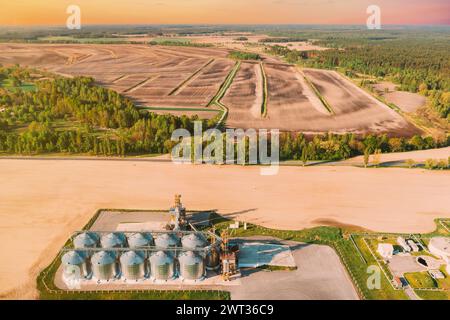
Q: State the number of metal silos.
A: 10